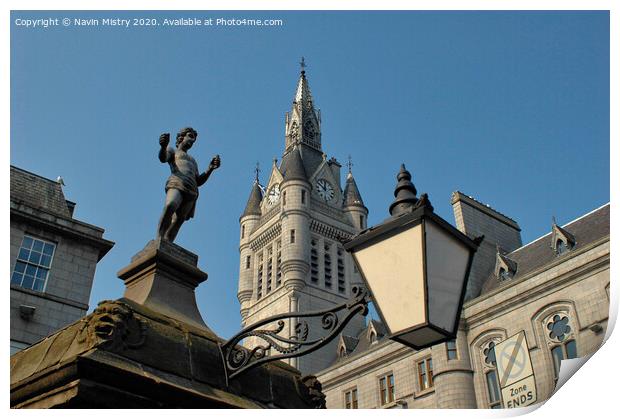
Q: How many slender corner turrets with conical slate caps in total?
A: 3